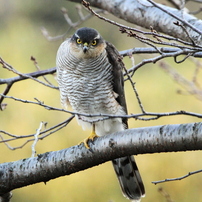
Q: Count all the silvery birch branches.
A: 2